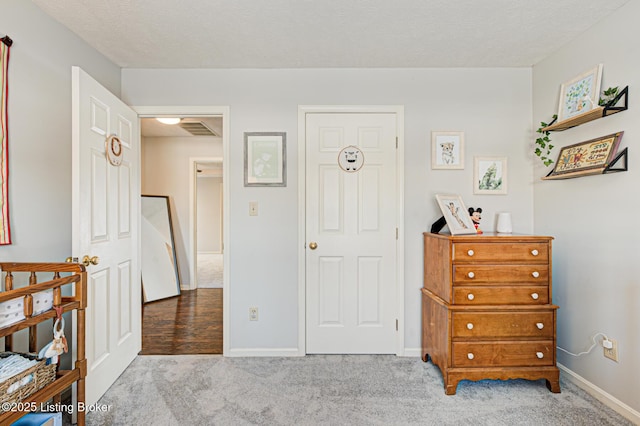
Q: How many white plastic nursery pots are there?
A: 0